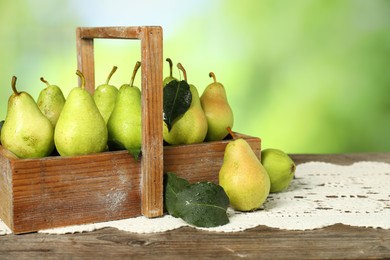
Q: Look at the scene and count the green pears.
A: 10